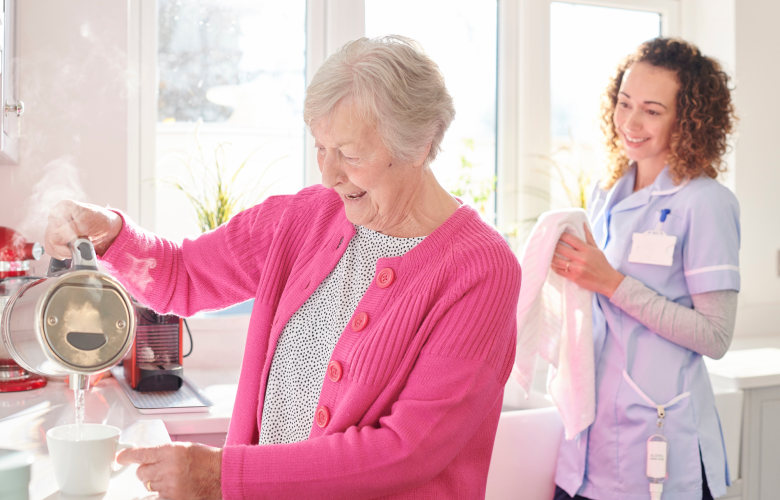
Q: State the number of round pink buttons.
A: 4